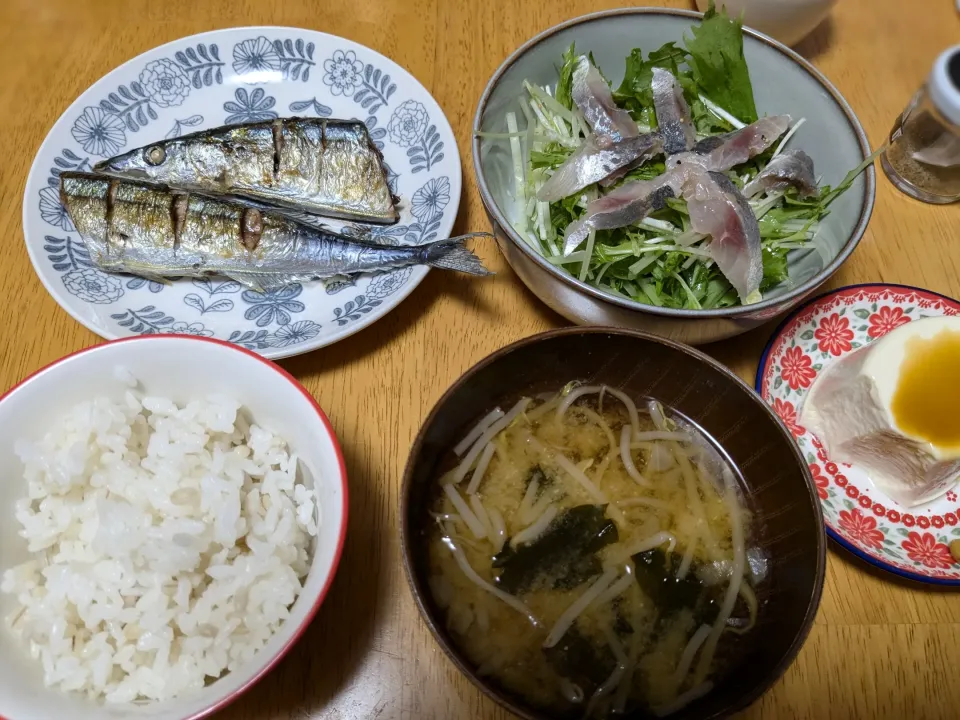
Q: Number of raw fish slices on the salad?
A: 7